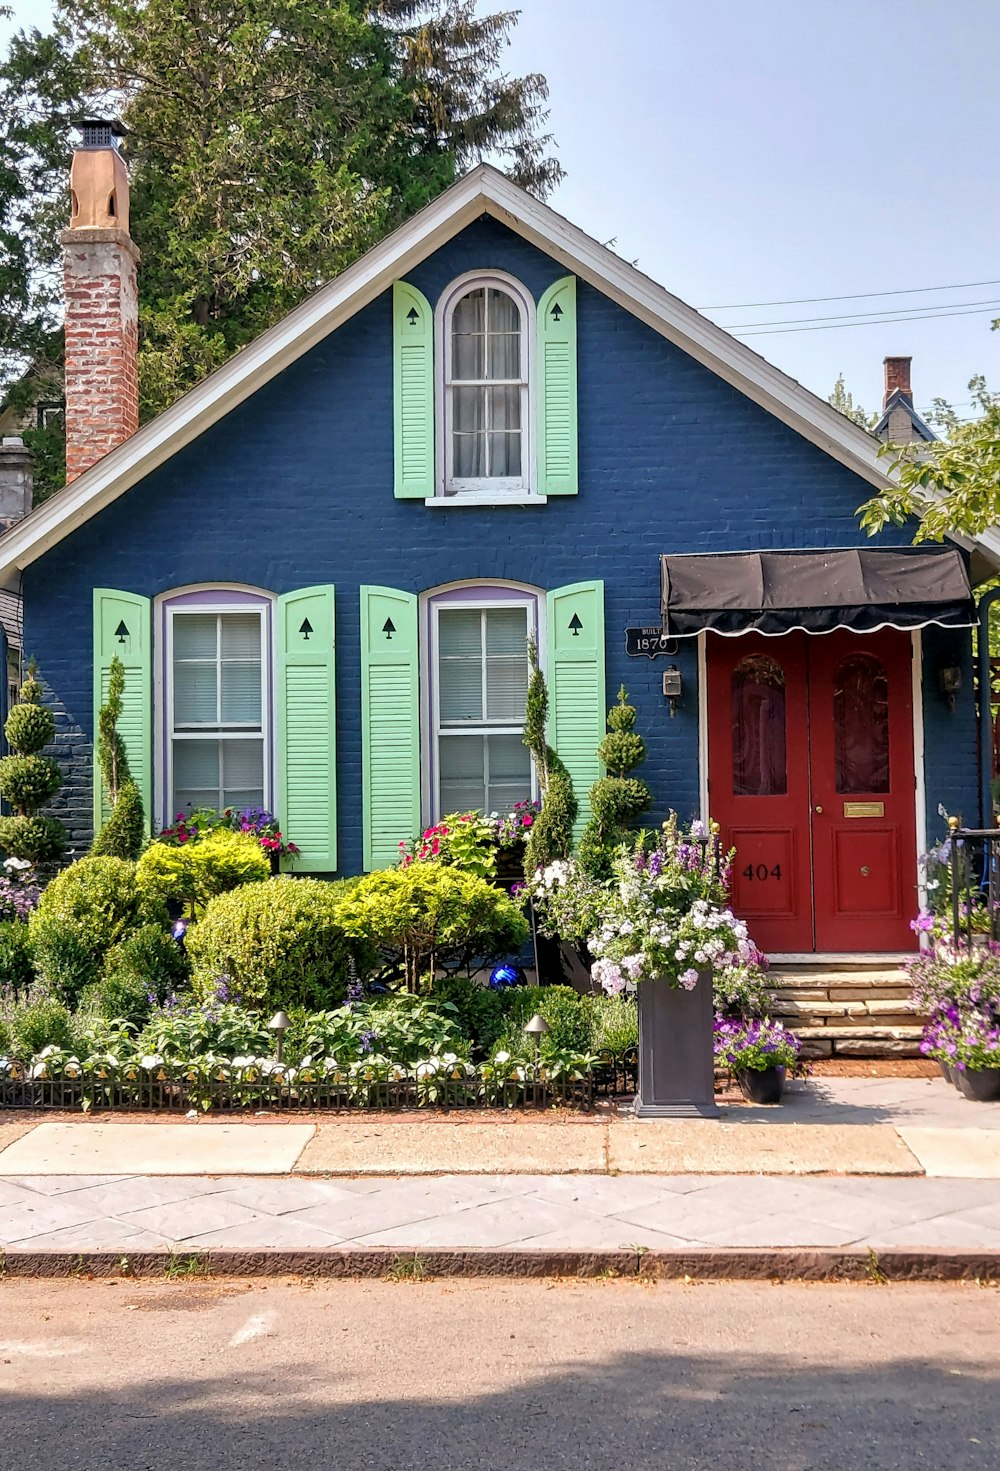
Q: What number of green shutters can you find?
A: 6